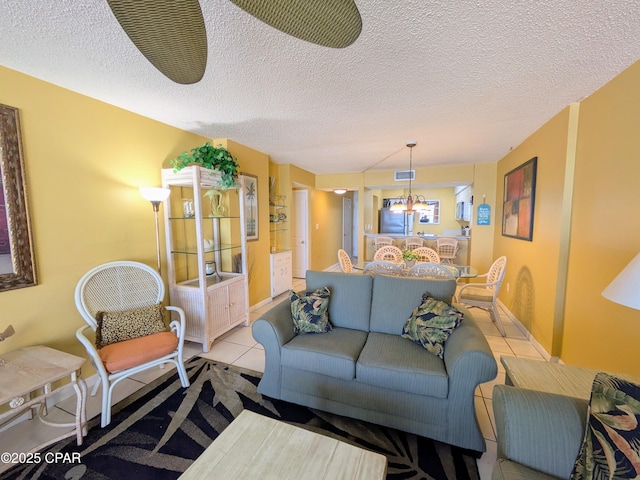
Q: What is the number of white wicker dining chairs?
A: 6